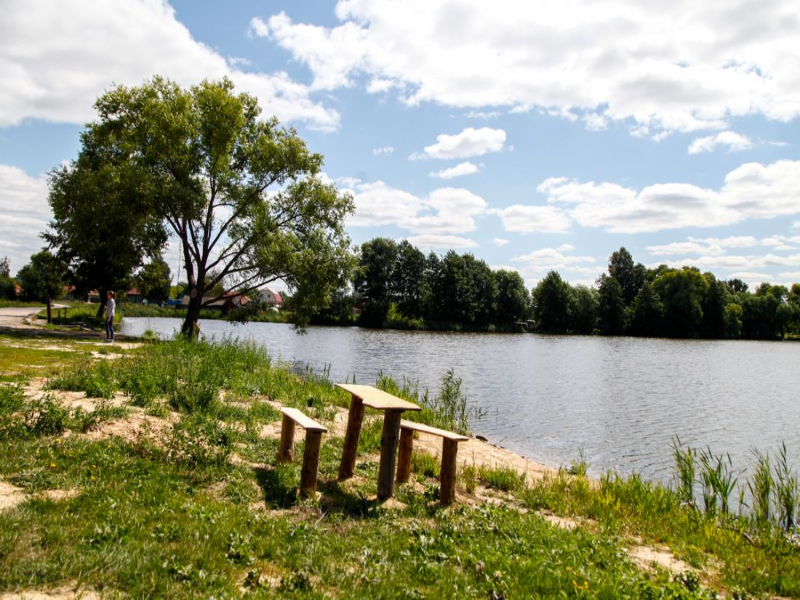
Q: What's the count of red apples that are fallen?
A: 0